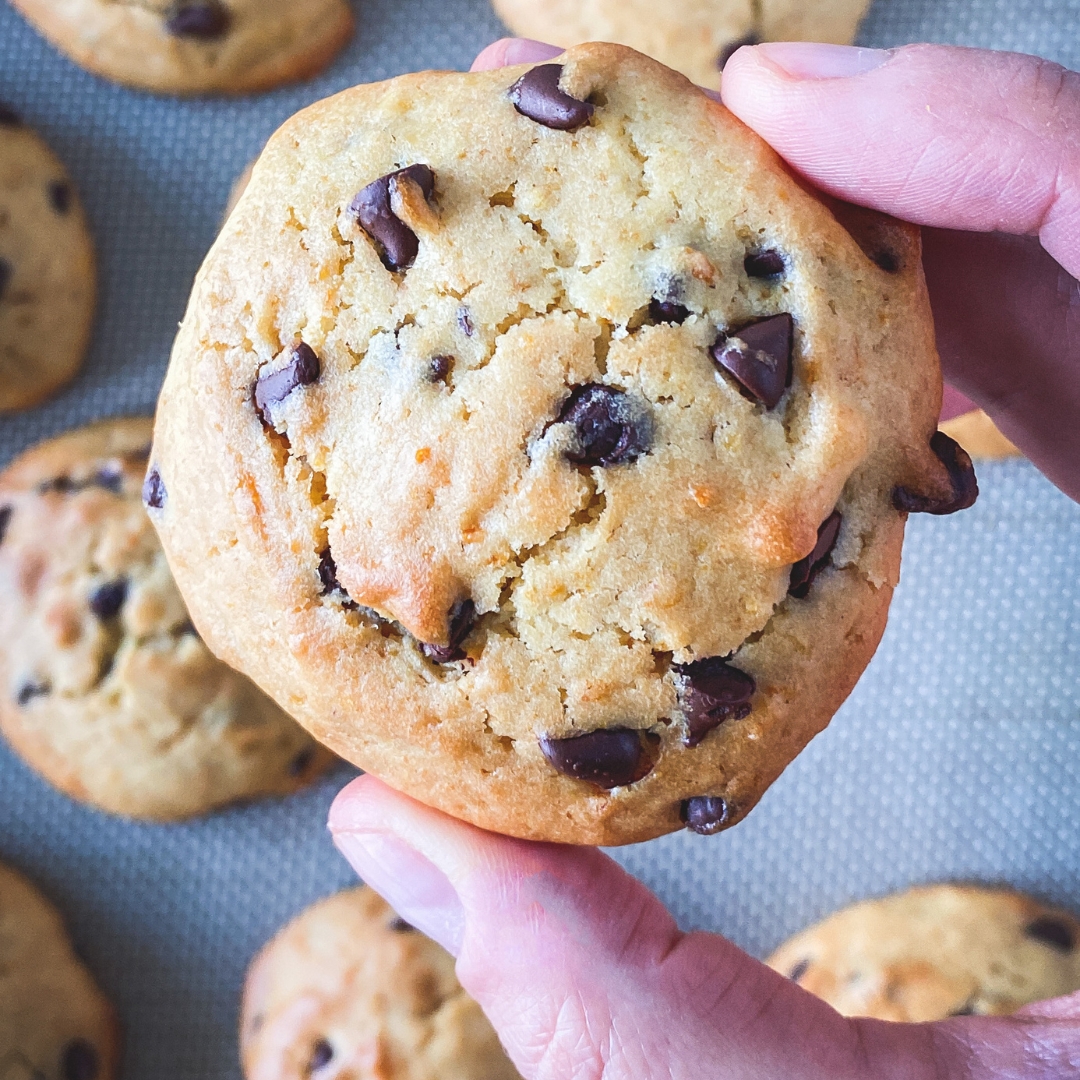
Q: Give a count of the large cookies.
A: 1